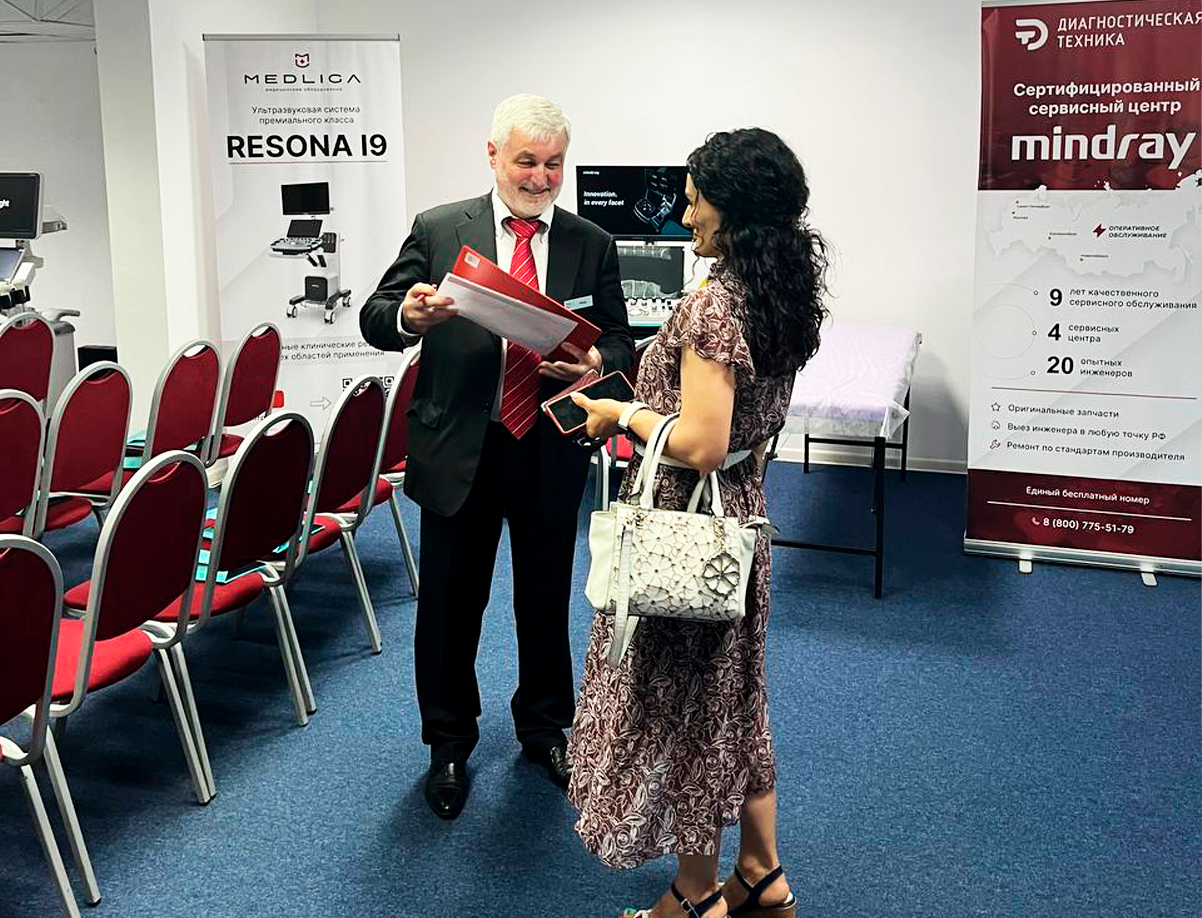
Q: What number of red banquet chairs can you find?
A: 11